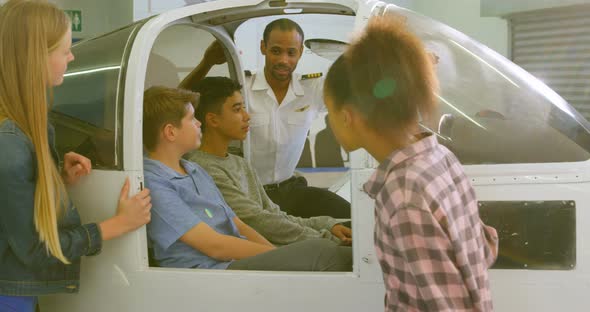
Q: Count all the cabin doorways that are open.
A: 2